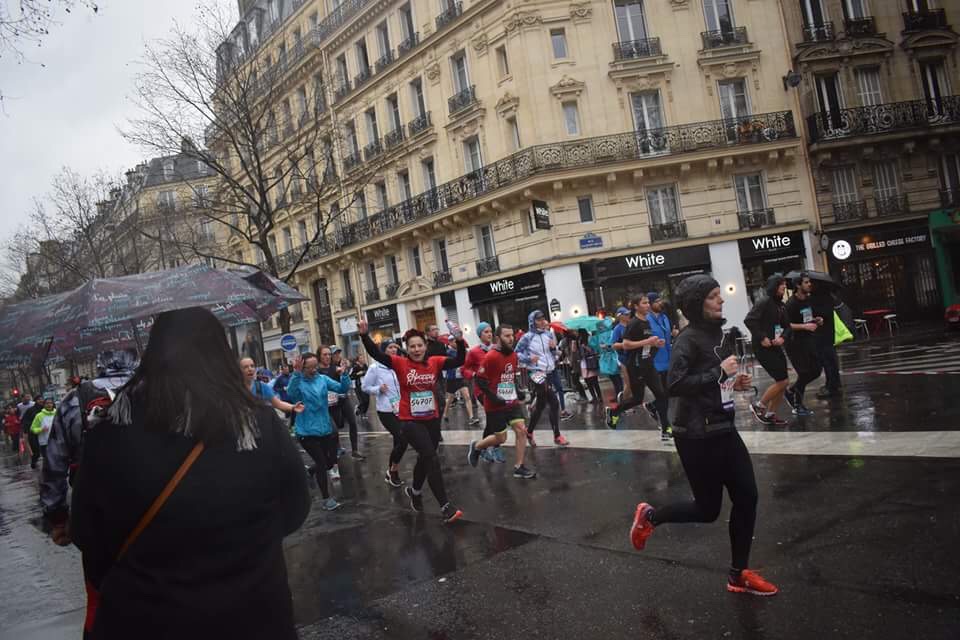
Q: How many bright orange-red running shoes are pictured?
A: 2